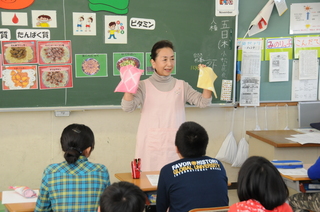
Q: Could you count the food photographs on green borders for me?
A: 3